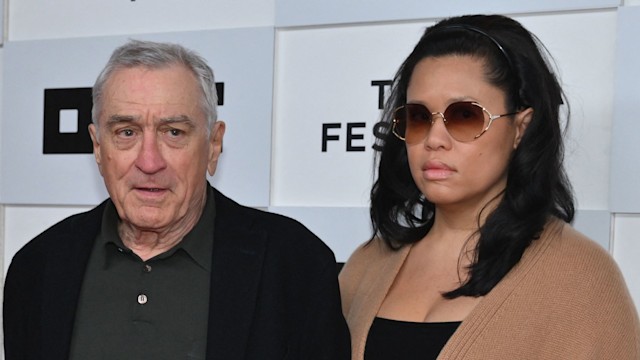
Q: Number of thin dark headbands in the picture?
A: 1